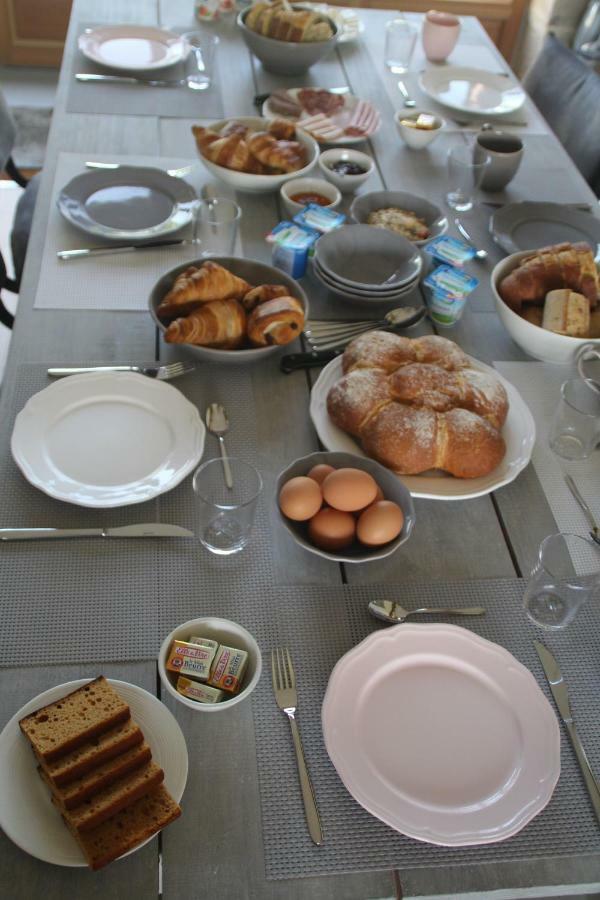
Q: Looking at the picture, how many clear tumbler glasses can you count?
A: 7